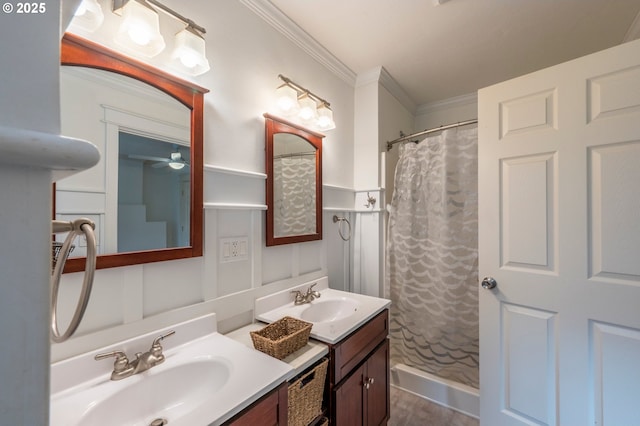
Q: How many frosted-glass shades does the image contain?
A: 6